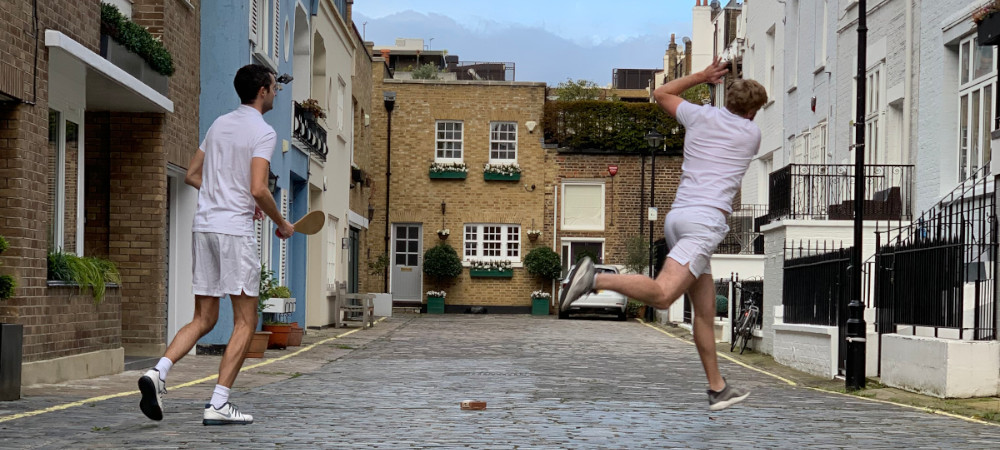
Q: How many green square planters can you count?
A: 2